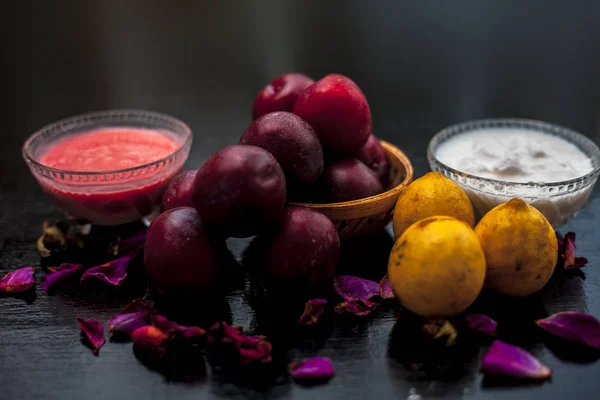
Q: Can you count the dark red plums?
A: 9